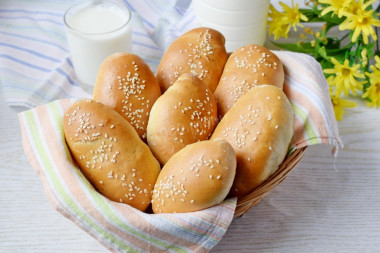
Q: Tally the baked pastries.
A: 7